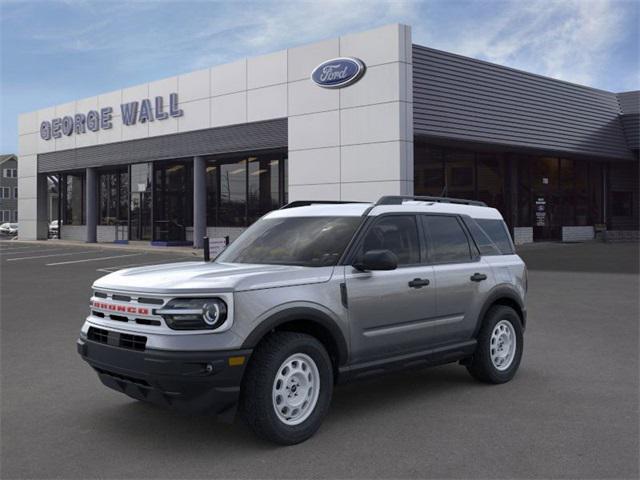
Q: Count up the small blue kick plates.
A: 2